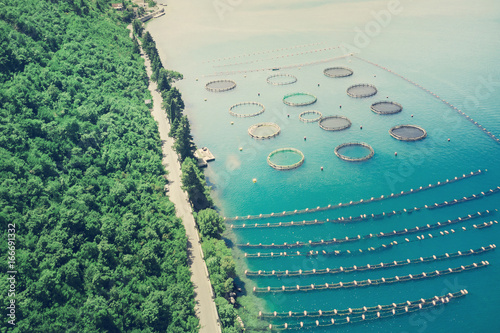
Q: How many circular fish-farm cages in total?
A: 13